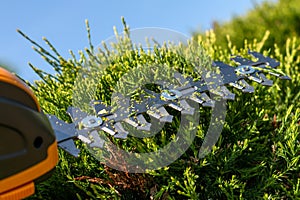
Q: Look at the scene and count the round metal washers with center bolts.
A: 3